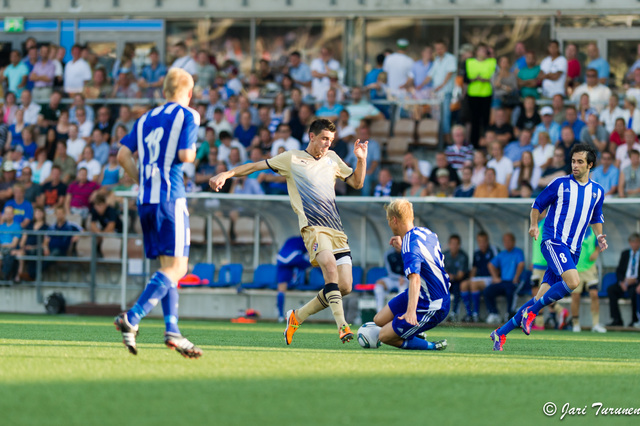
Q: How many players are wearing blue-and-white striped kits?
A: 3